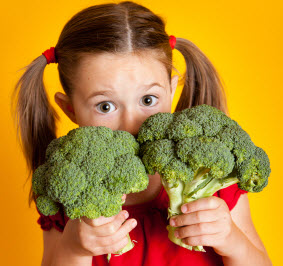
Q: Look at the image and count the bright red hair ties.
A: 2